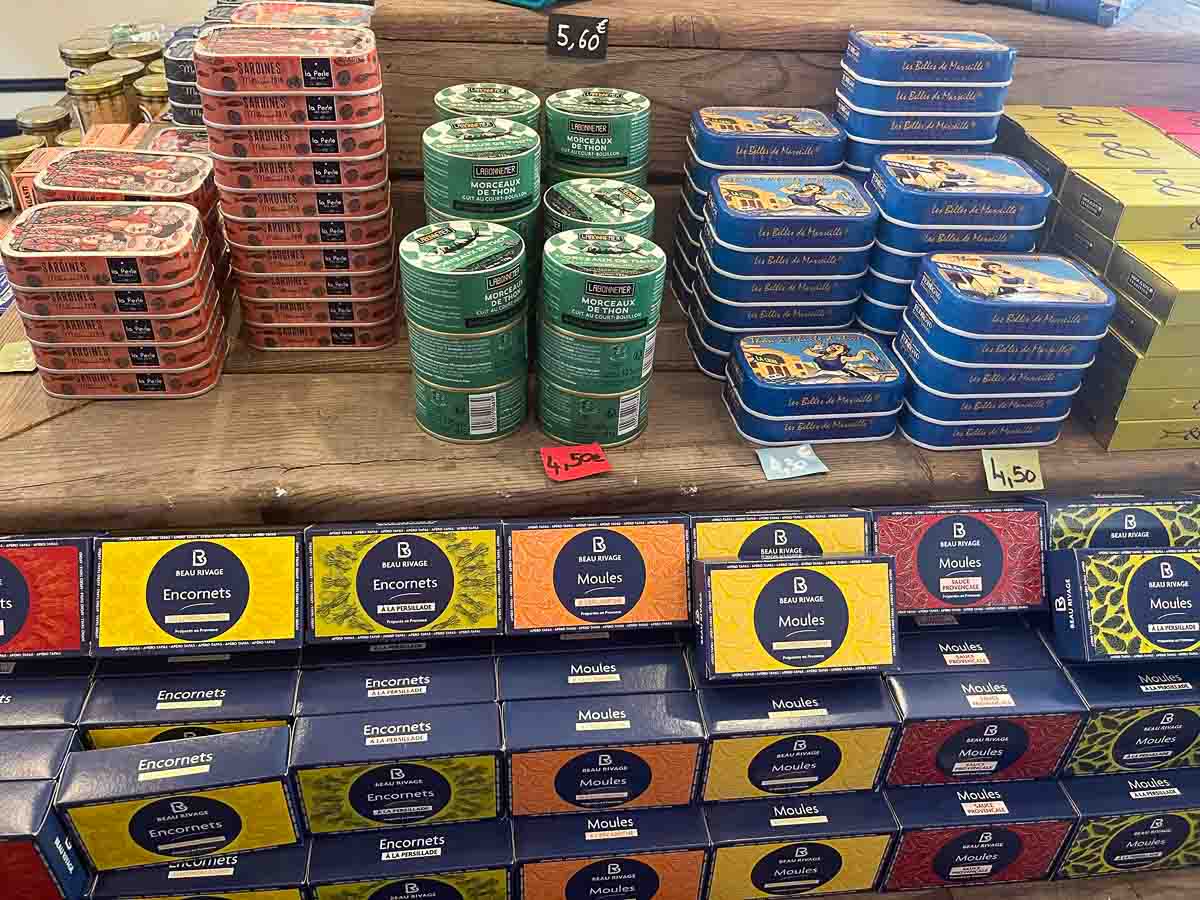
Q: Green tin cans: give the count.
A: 12